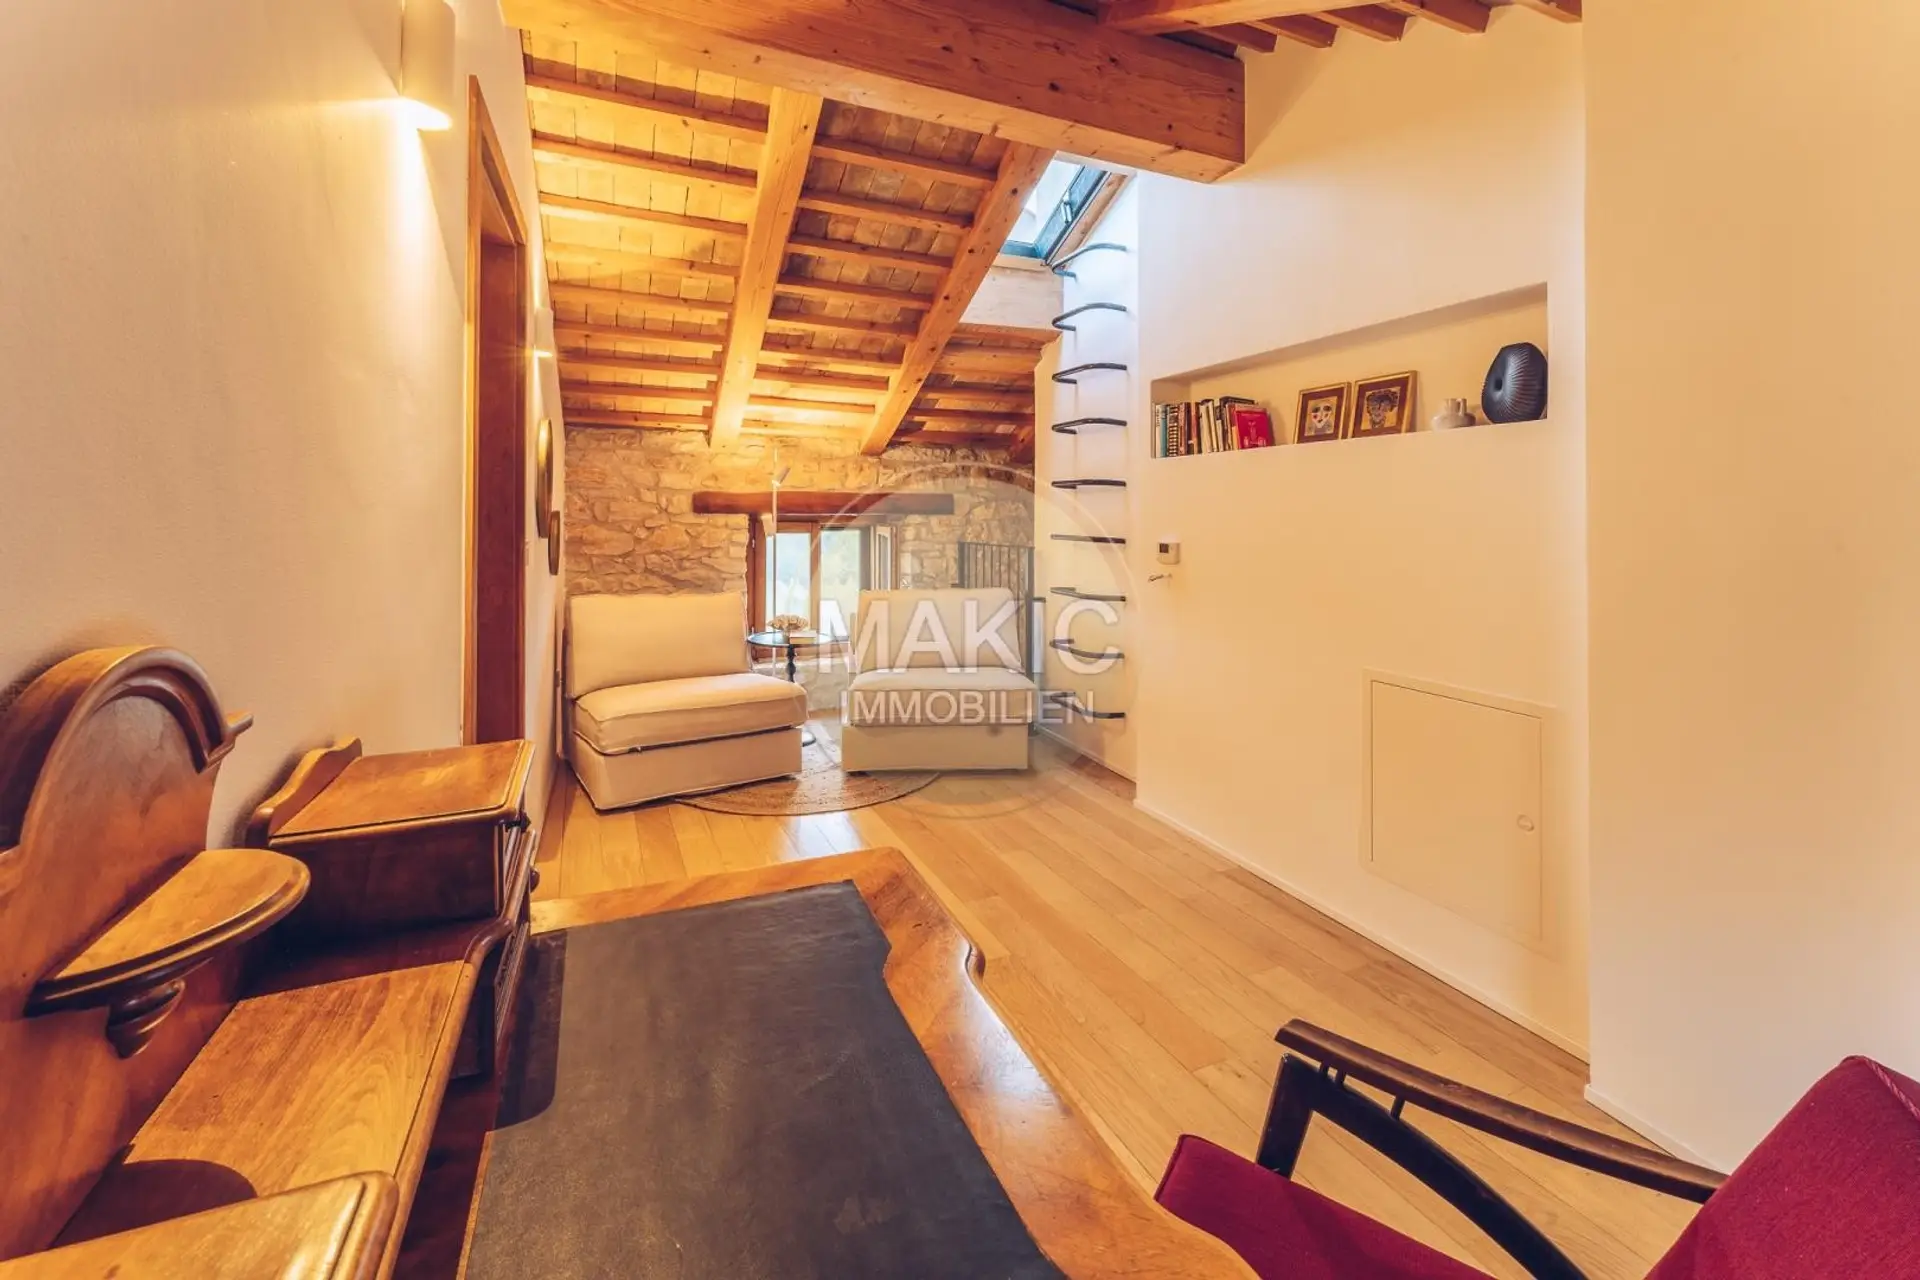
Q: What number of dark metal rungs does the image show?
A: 9